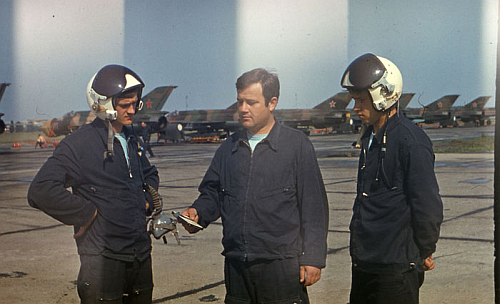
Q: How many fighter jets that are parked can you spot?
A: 7